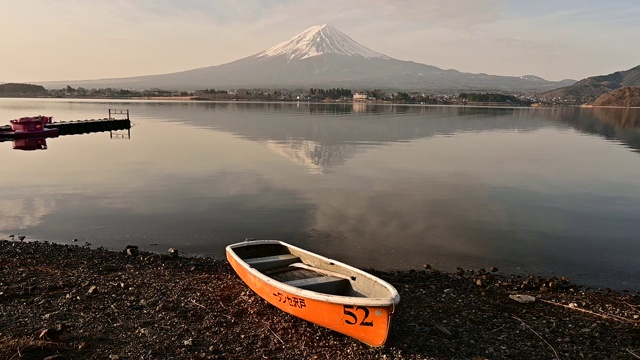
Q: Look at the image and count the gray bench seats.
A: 2